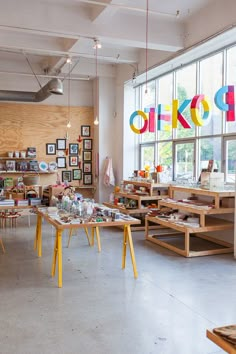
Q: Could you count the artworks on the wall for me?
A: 12